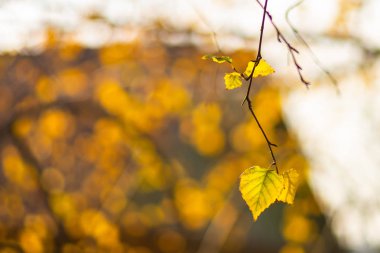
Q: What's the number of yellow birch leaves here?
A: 5